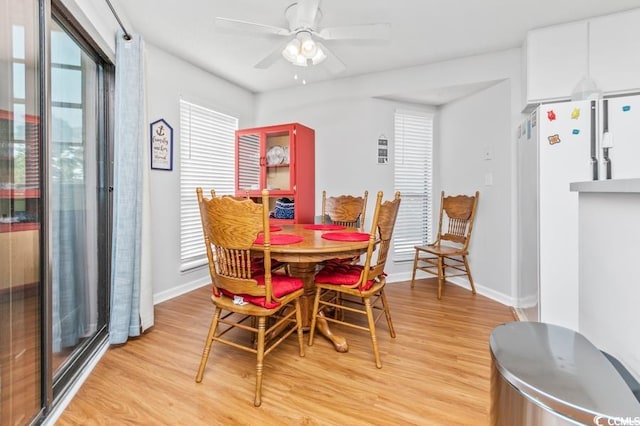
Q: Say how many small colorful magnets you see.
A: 5